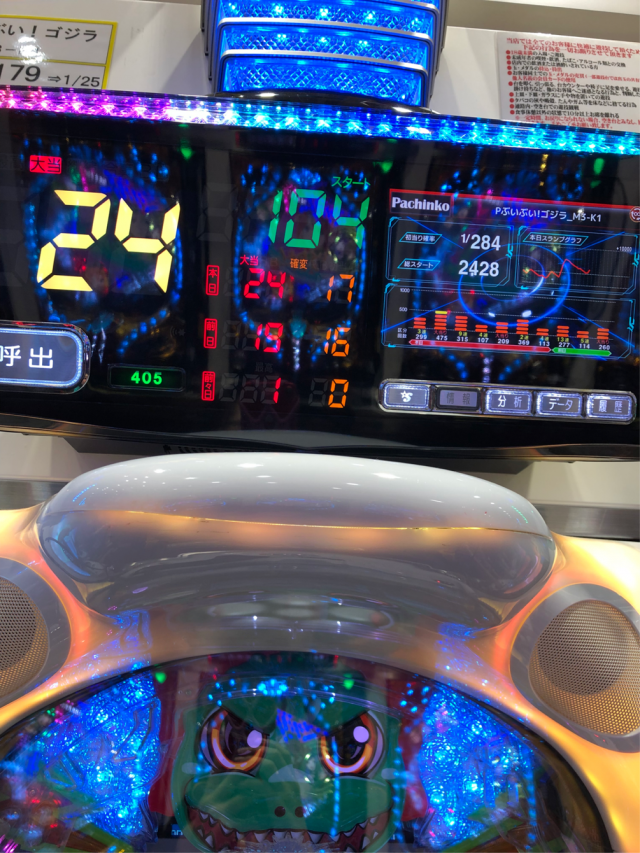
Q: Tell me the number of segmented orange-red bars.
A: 10